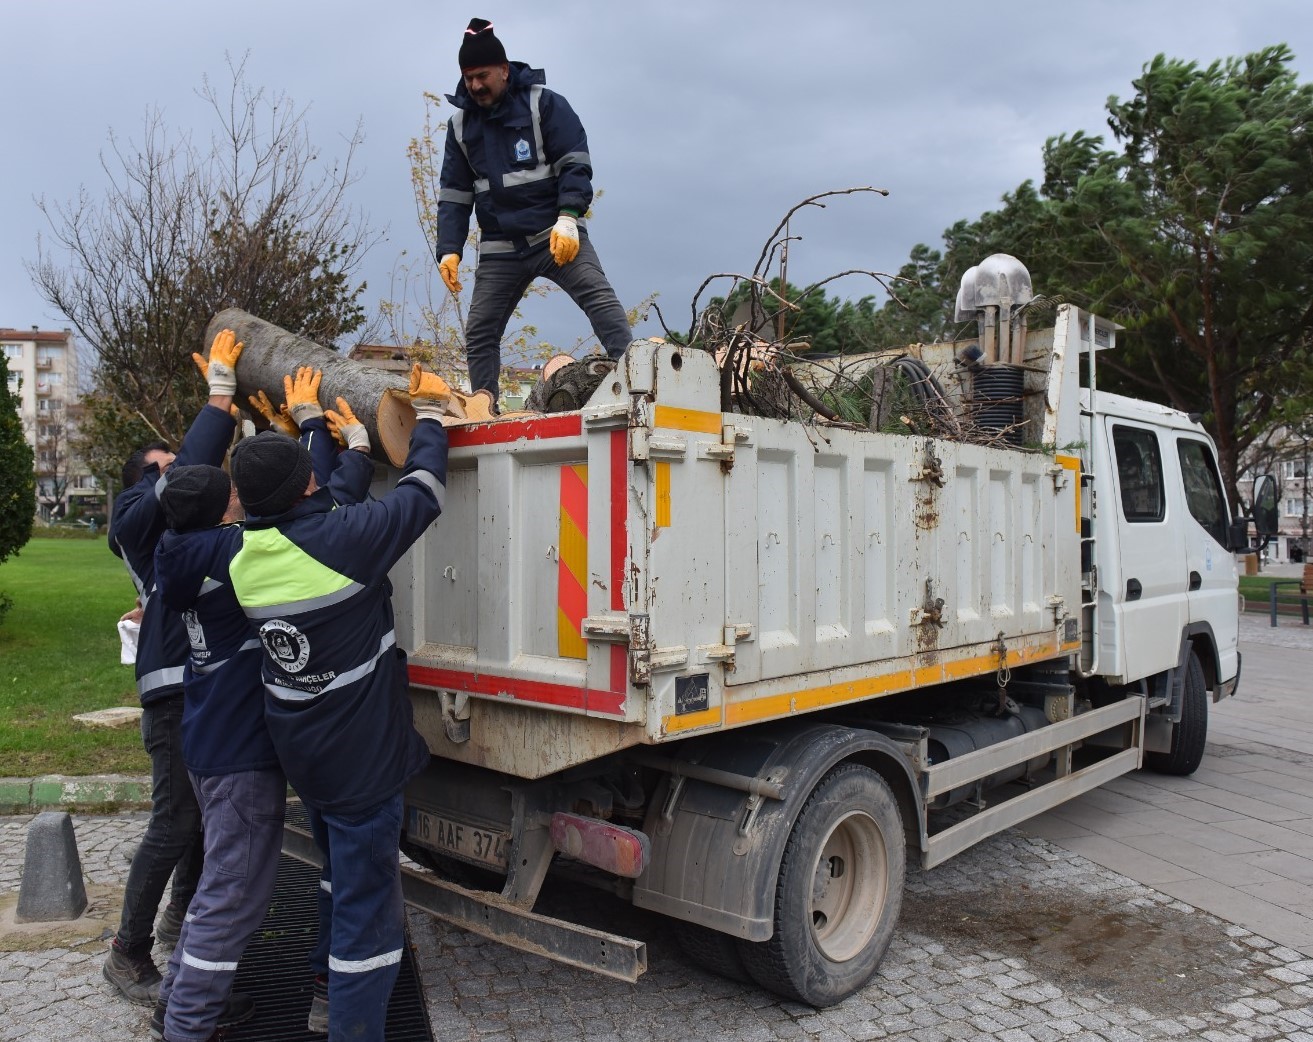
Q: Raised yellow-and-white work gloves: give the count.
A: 5